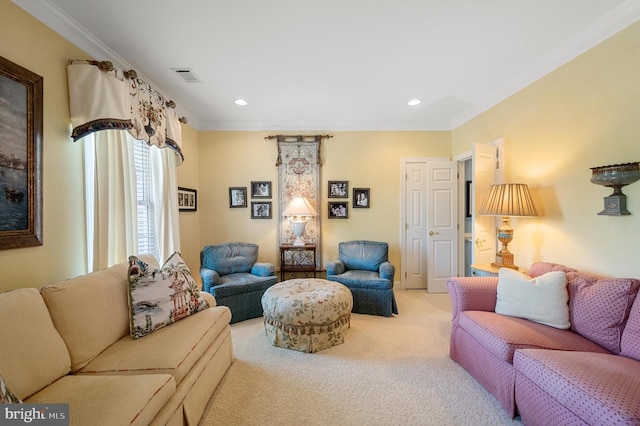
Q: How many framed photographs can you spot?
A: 7